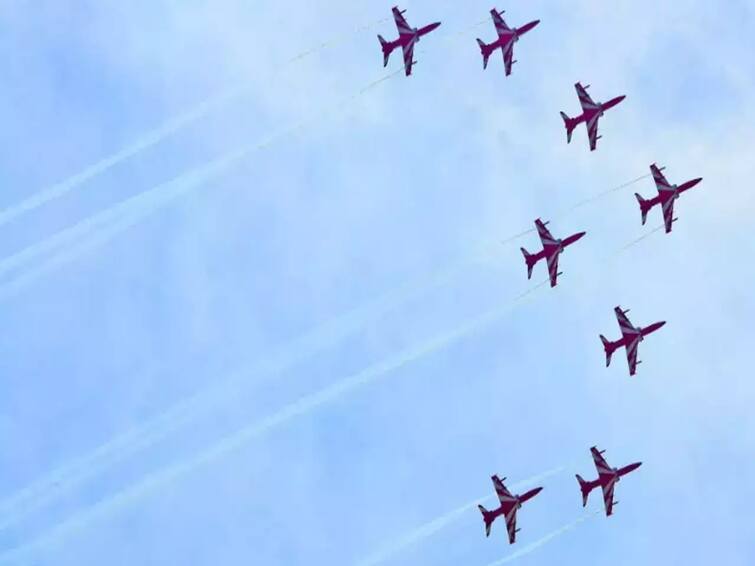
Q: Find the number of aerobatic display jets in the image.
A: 8